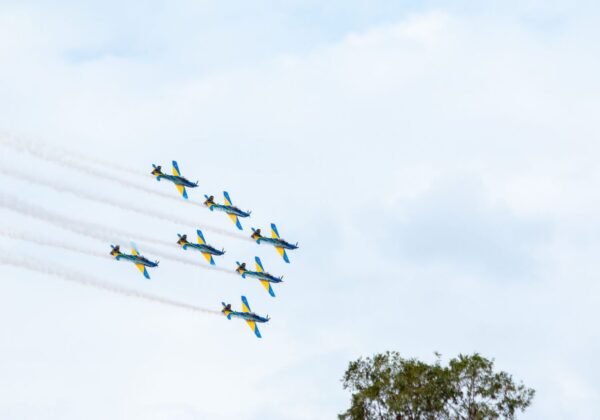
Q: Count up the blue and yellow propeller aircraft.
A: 7